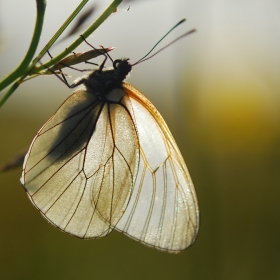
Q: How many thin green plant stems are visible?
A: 3